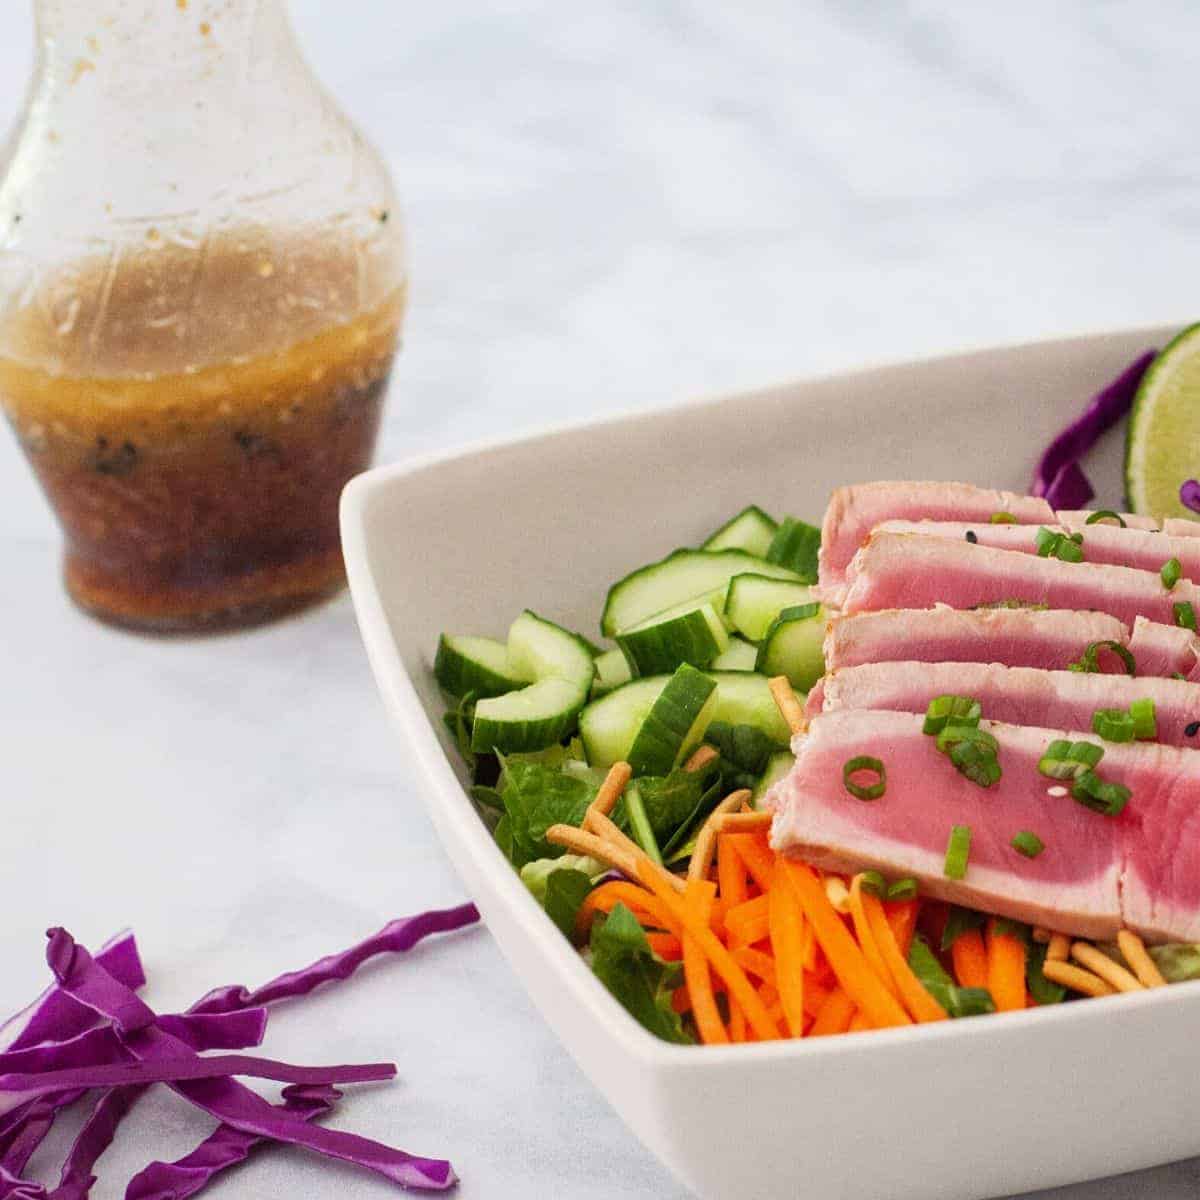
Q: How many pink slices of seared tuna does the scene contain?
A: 6